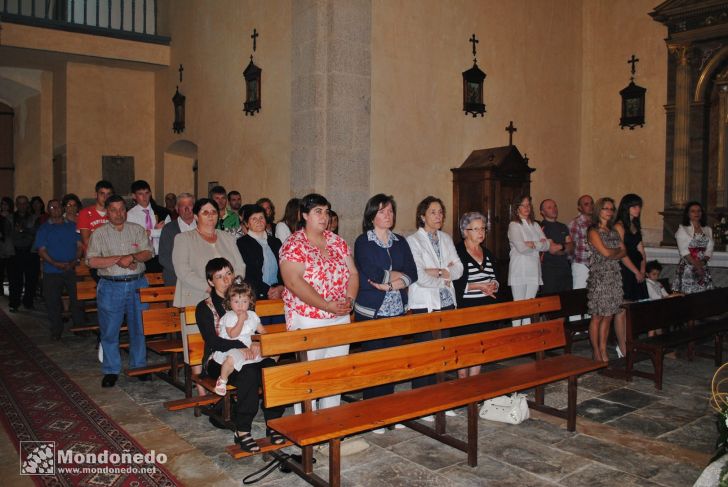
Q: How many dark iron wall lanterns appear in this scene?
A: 4